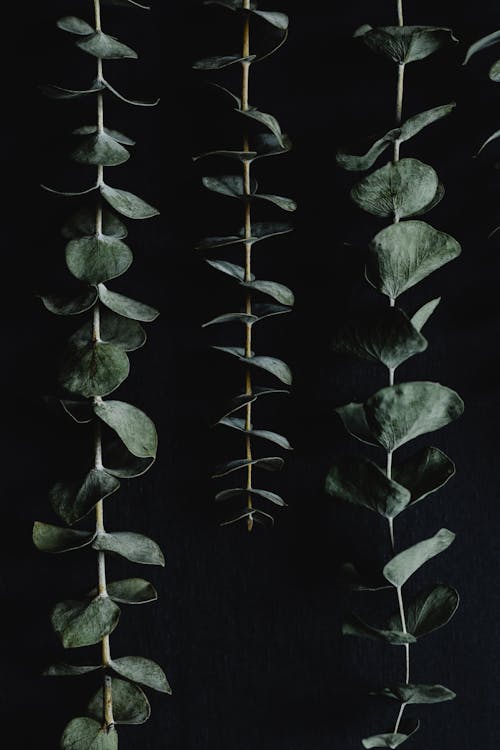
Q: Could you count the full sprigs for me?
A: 3